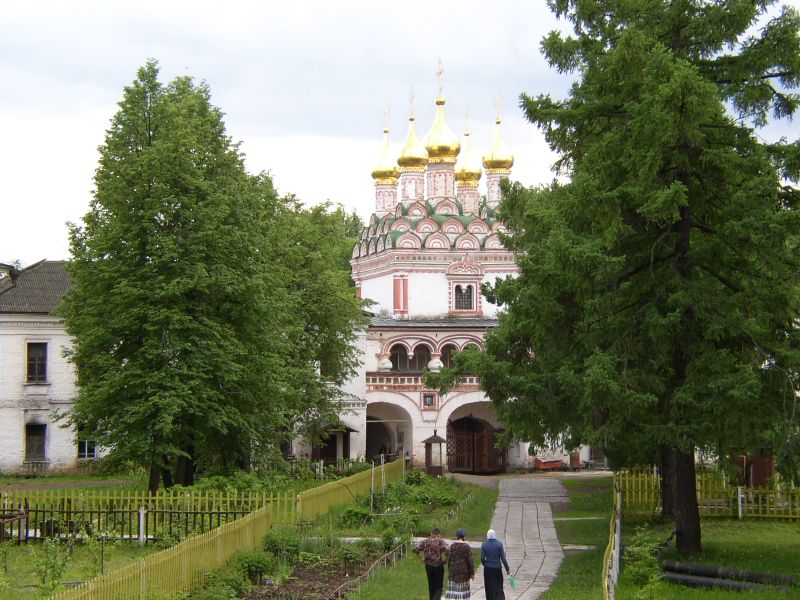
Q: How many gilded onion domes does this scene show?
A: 5